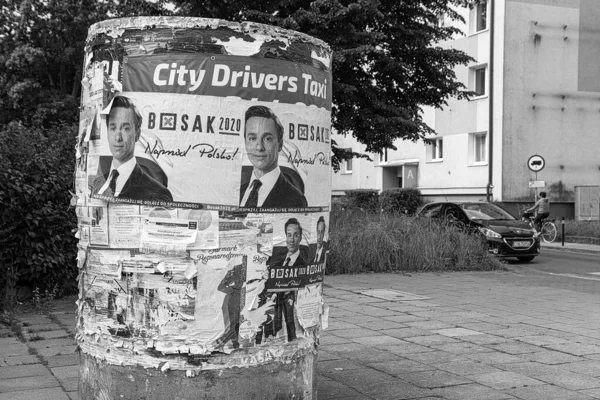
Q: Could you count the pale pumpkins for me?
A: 0